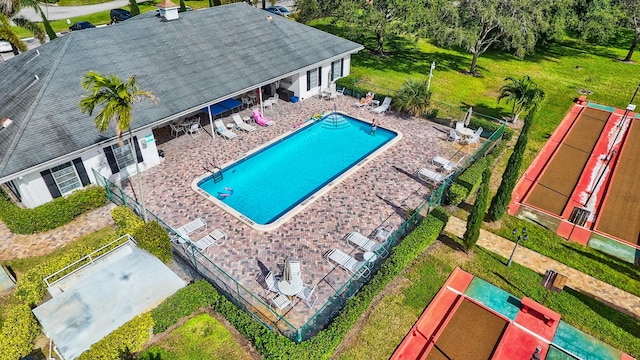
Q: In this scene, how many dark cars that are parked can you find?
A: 2